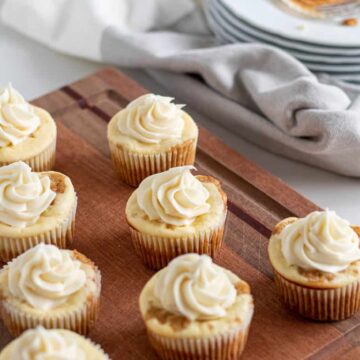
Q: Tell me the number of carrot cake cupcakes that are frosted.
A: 8